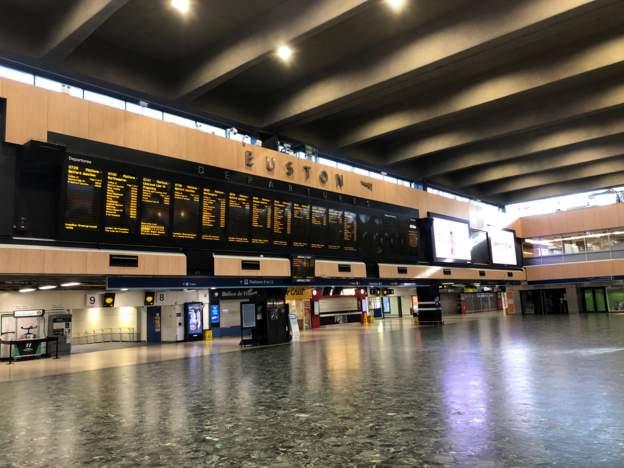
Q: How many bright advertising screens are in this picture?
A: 2